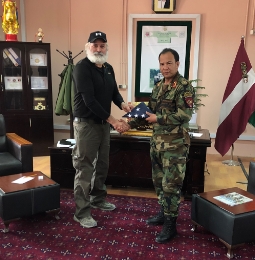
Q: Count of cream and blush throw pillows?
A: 0